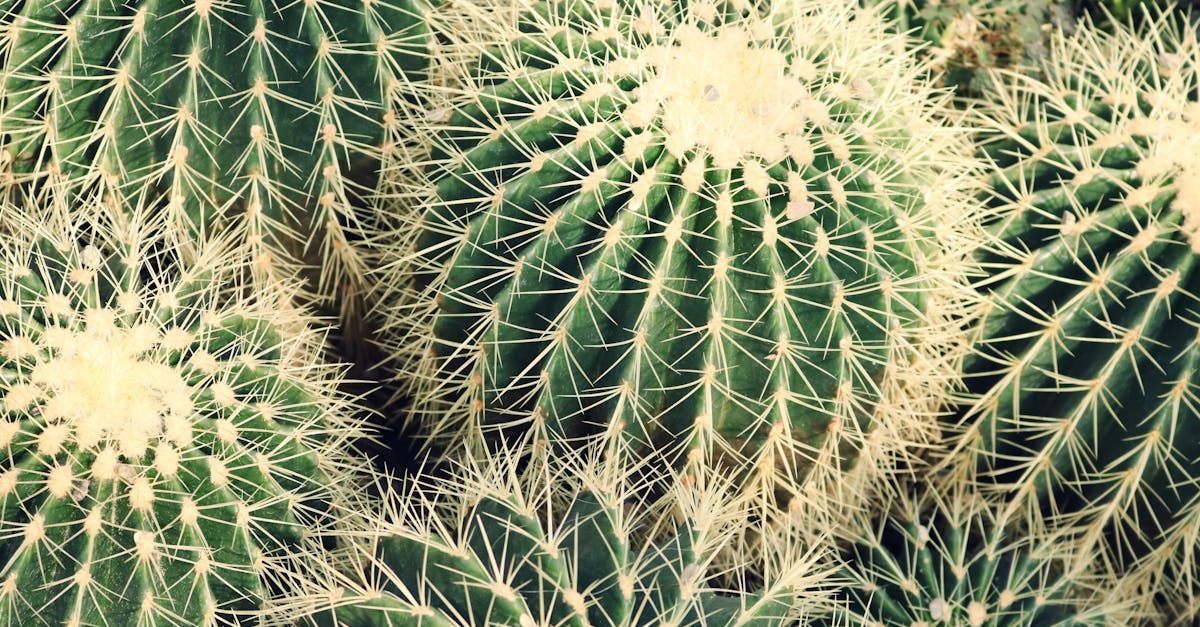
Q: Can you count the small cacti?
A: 2